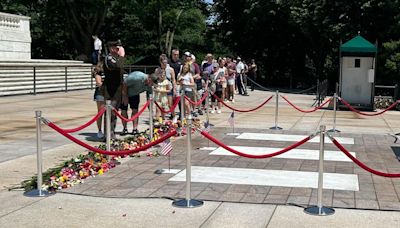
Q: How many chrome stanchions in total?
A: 9